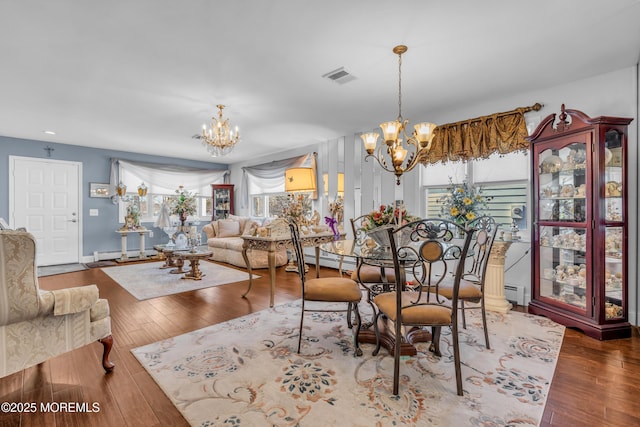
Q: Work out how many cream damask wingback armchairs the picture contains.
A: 1